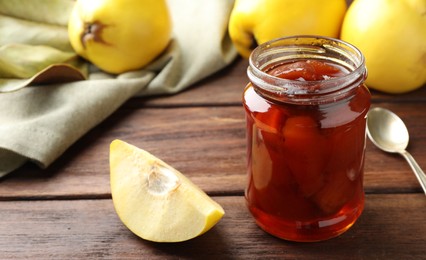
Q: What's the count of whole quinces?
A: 3